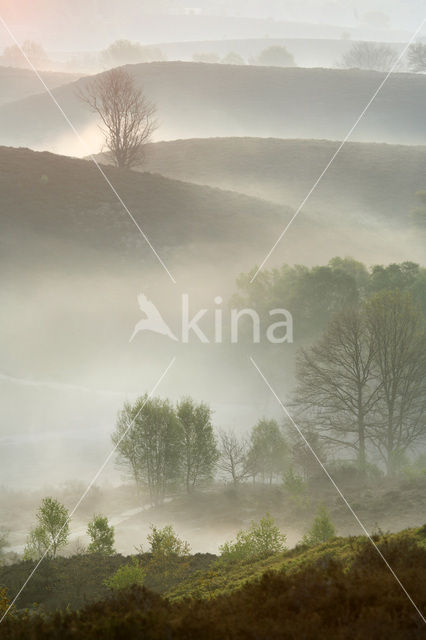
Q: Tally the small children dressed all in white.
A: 0